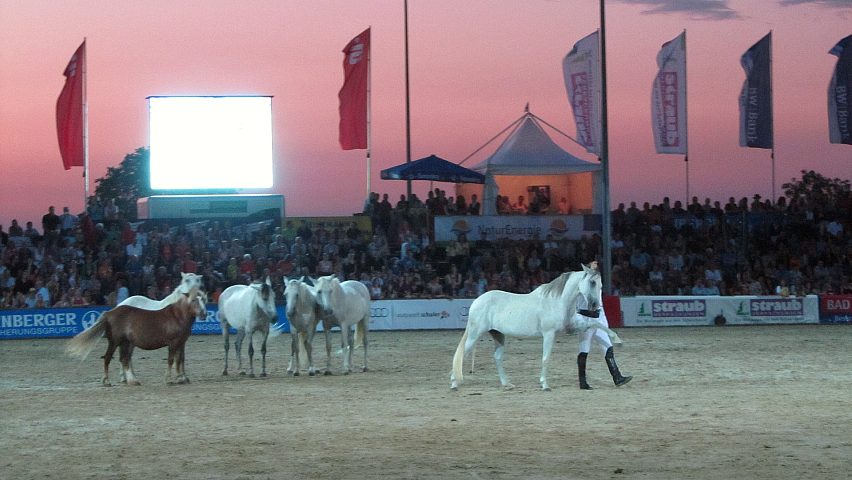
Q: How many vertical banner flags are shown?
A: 6